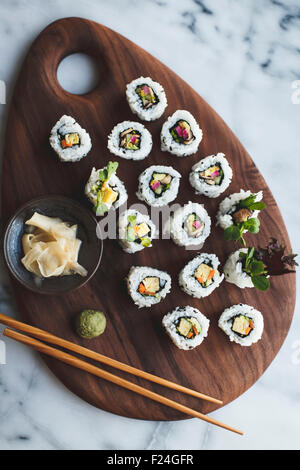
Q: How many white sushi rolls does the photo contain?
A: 15